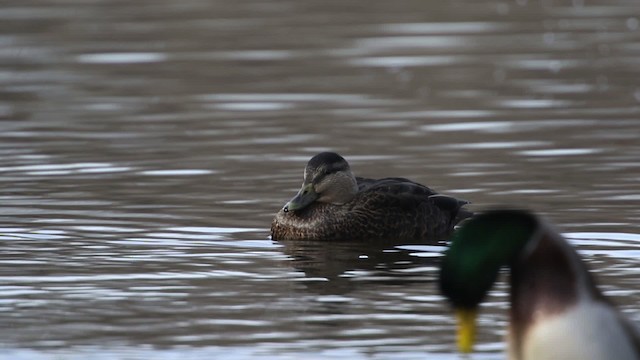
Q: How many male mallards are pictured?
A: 1